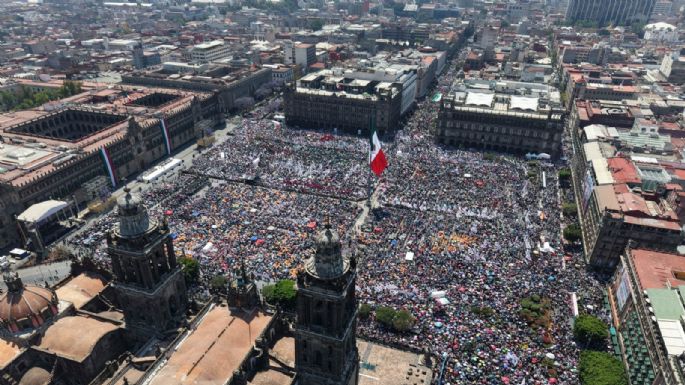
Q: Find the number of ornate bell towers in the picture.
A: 2